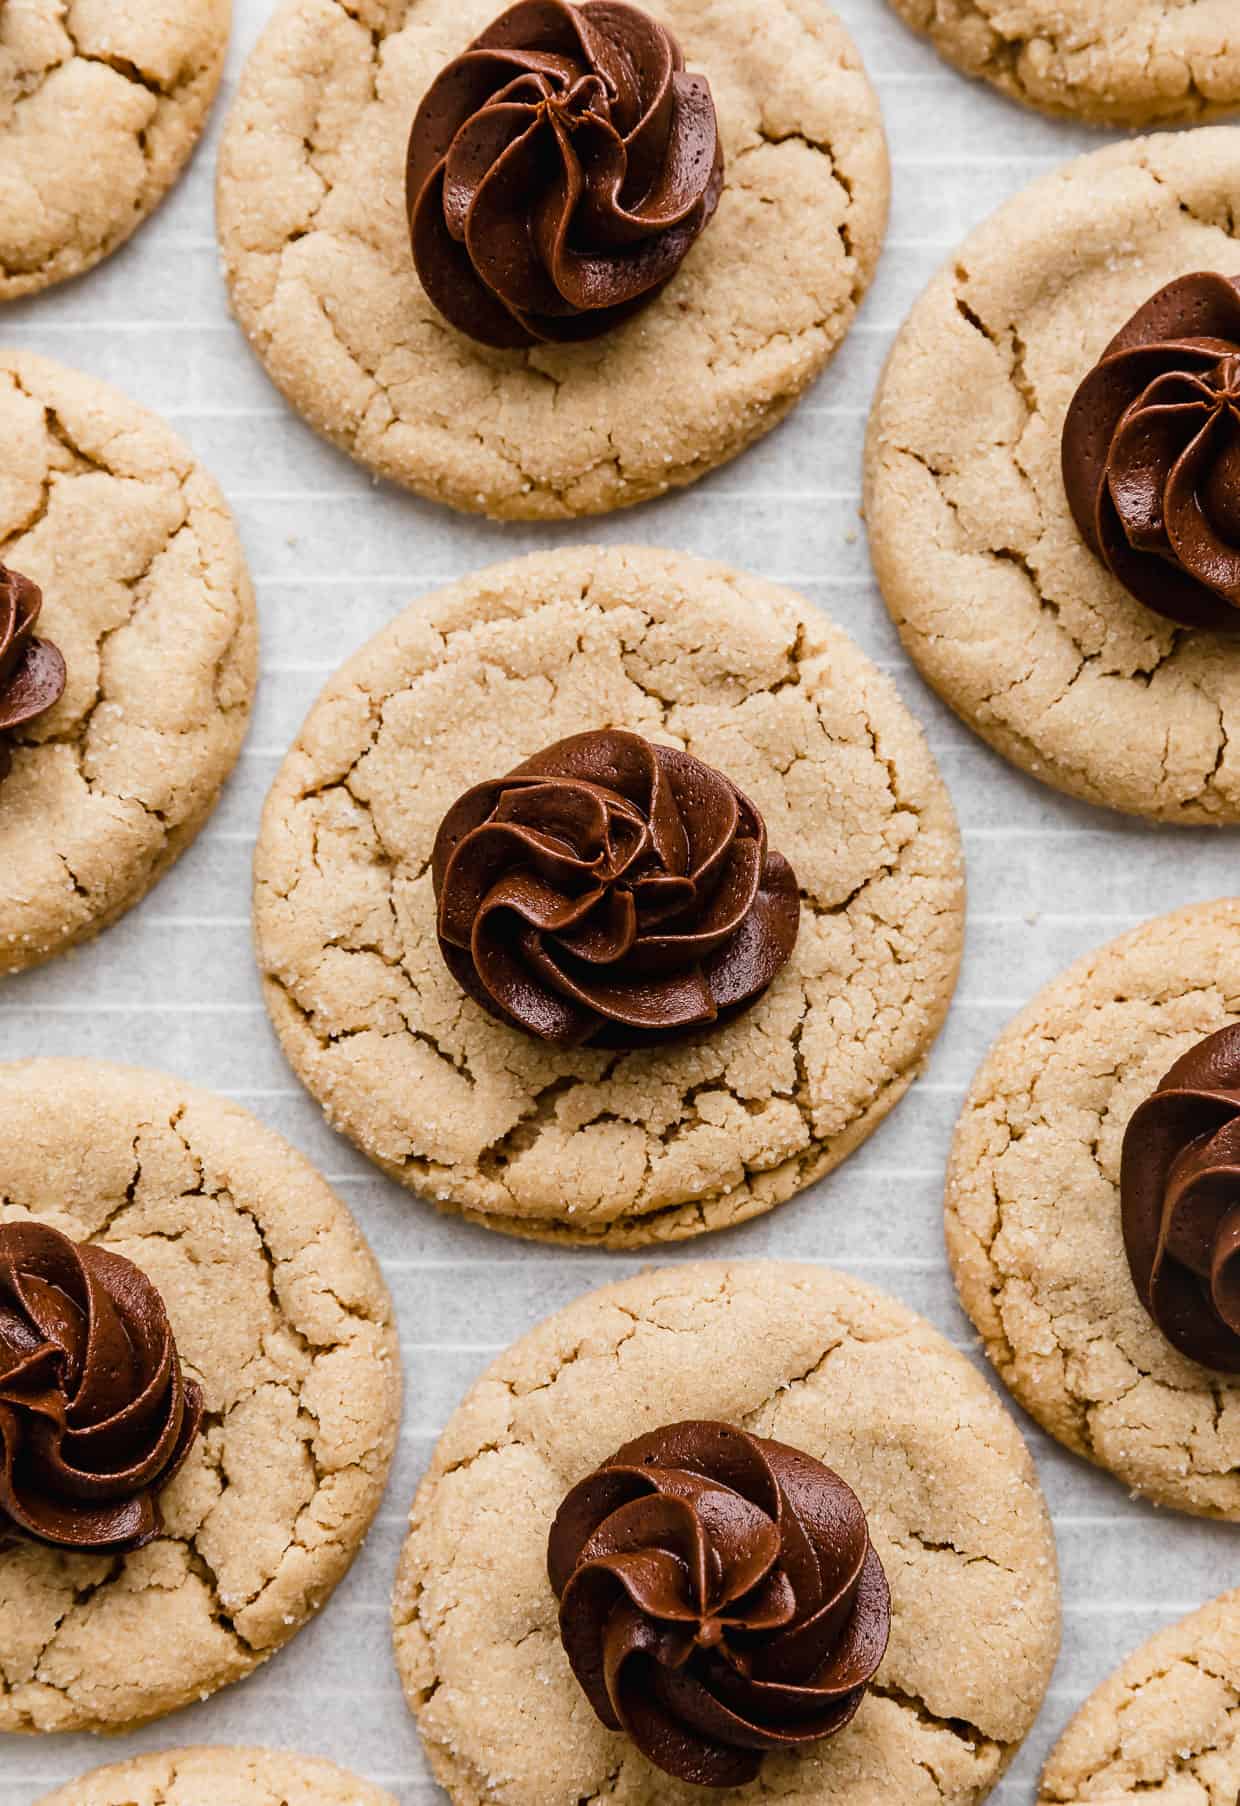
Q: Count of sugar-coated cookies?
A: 11